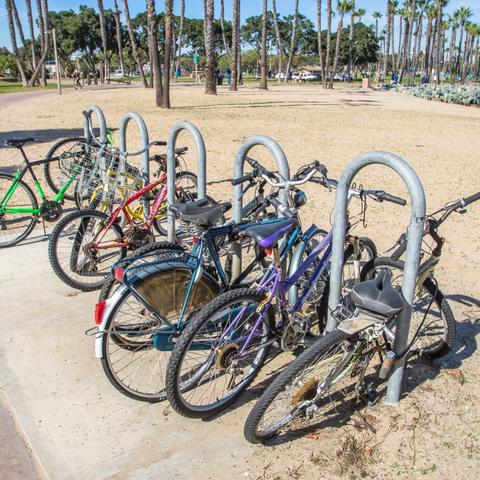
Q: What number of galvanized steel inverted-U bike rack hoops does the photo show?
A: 5